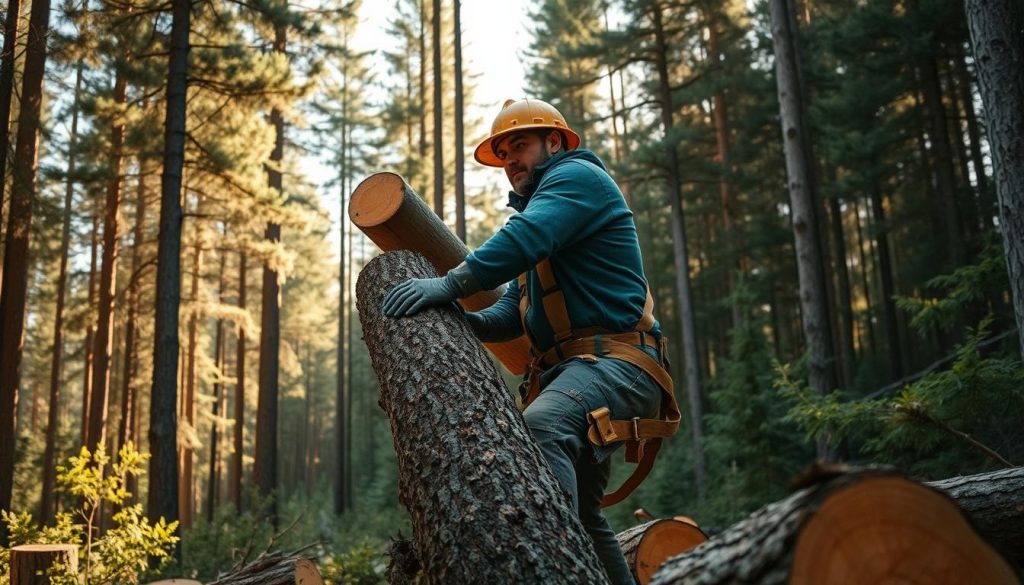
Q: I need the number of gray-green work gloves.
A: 1